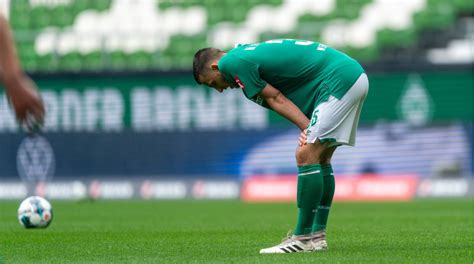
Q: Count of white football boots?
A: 2